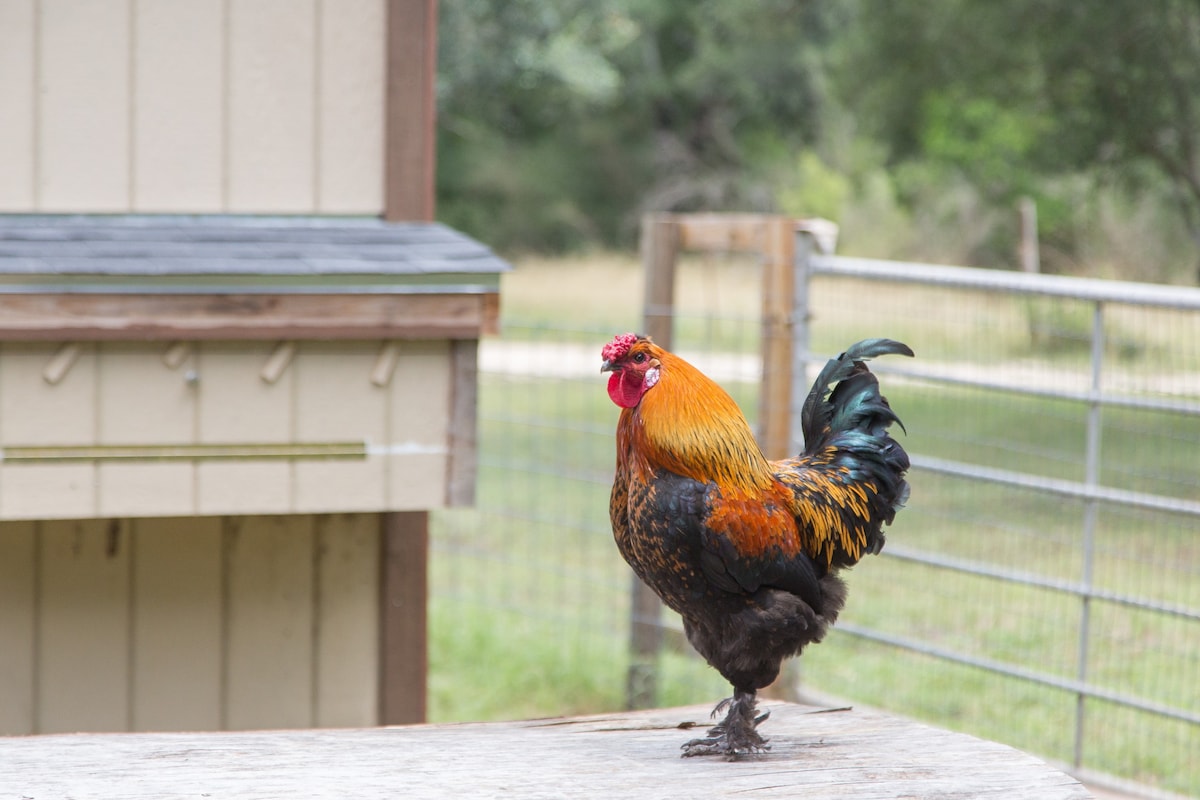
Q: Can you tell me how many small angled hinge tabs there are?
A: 4